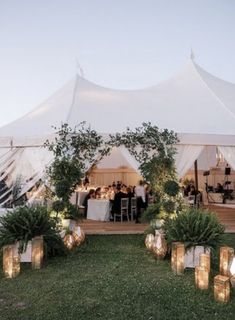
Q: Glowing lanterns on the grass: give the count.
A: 11